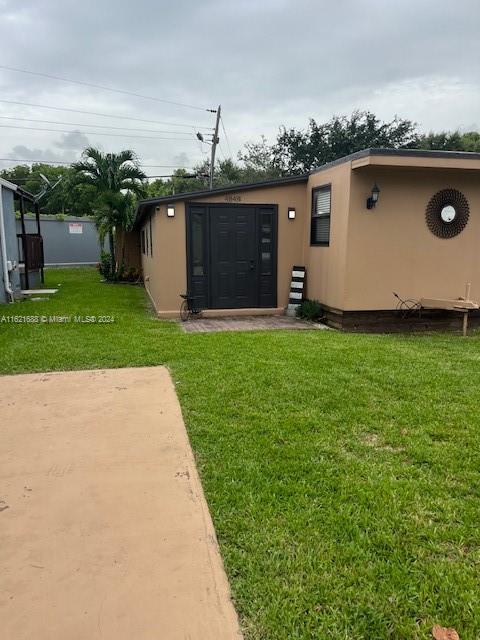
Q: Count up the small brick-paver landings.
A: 1